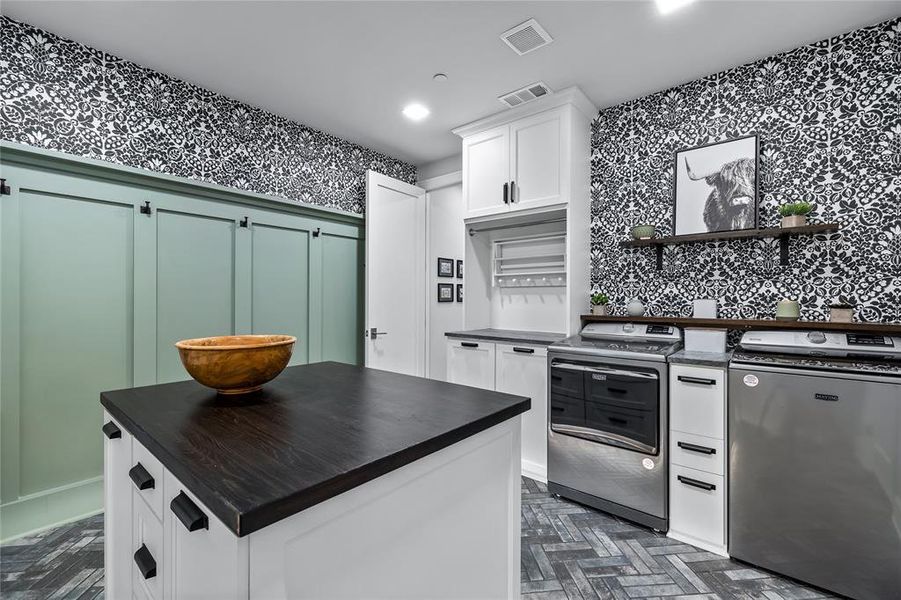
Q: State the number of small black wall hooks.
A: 4